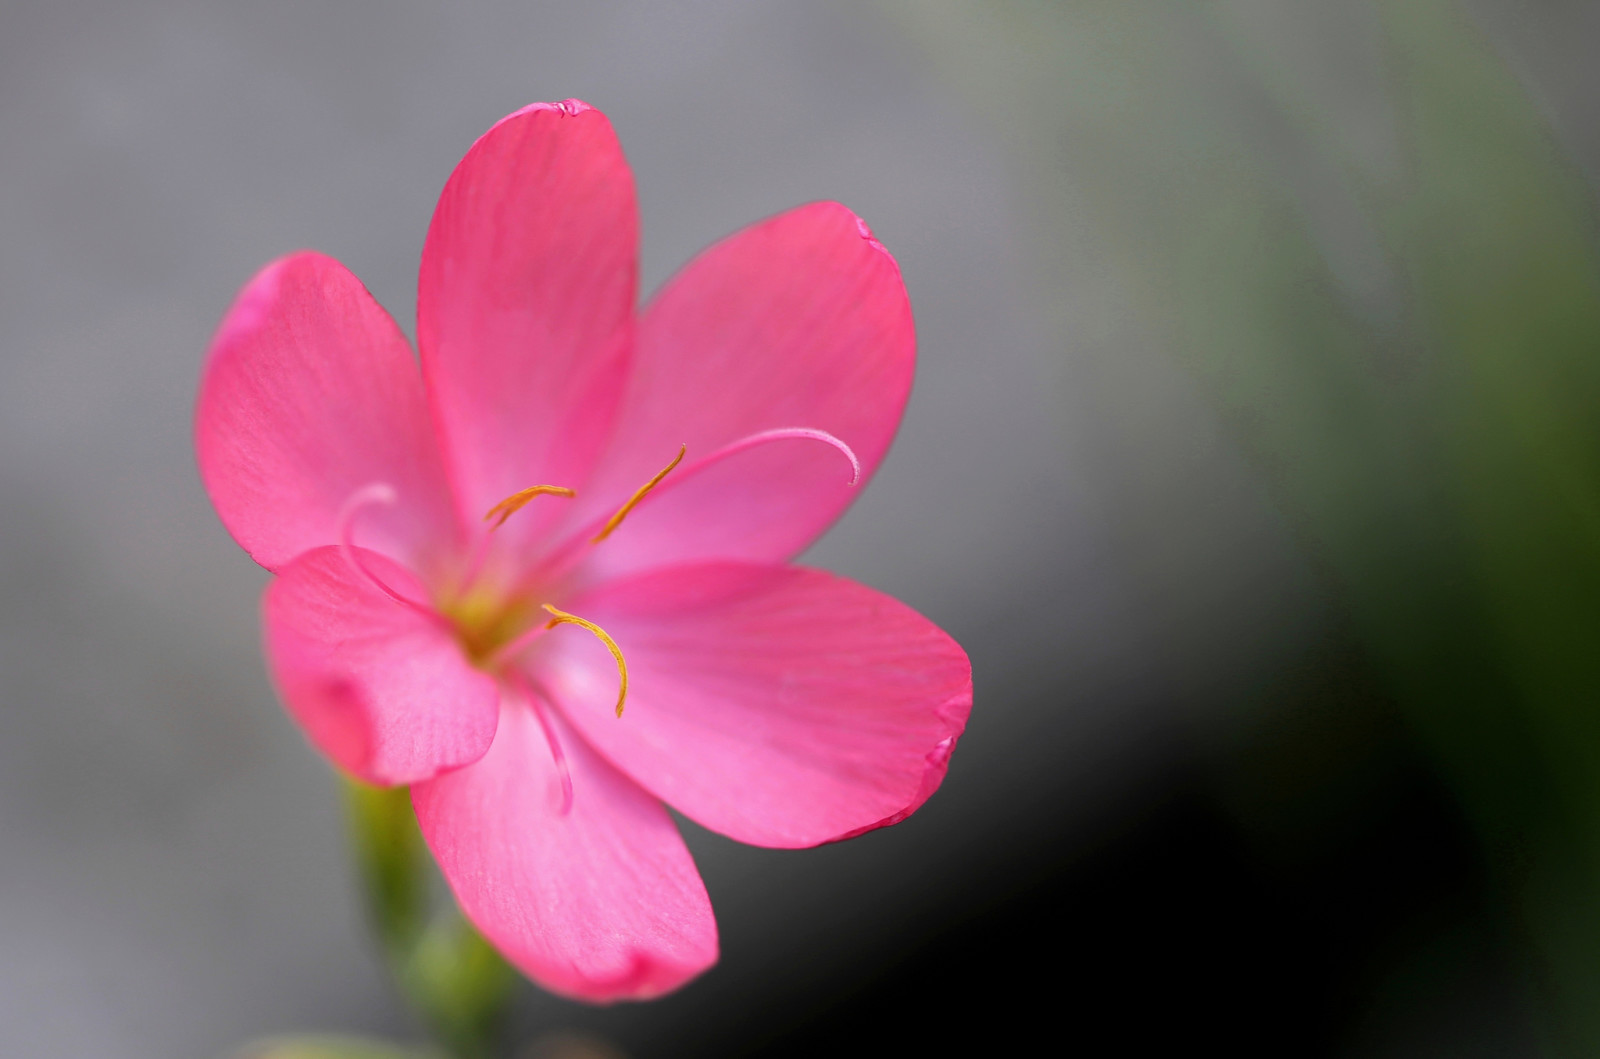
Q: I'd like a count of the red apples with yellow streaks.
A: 0